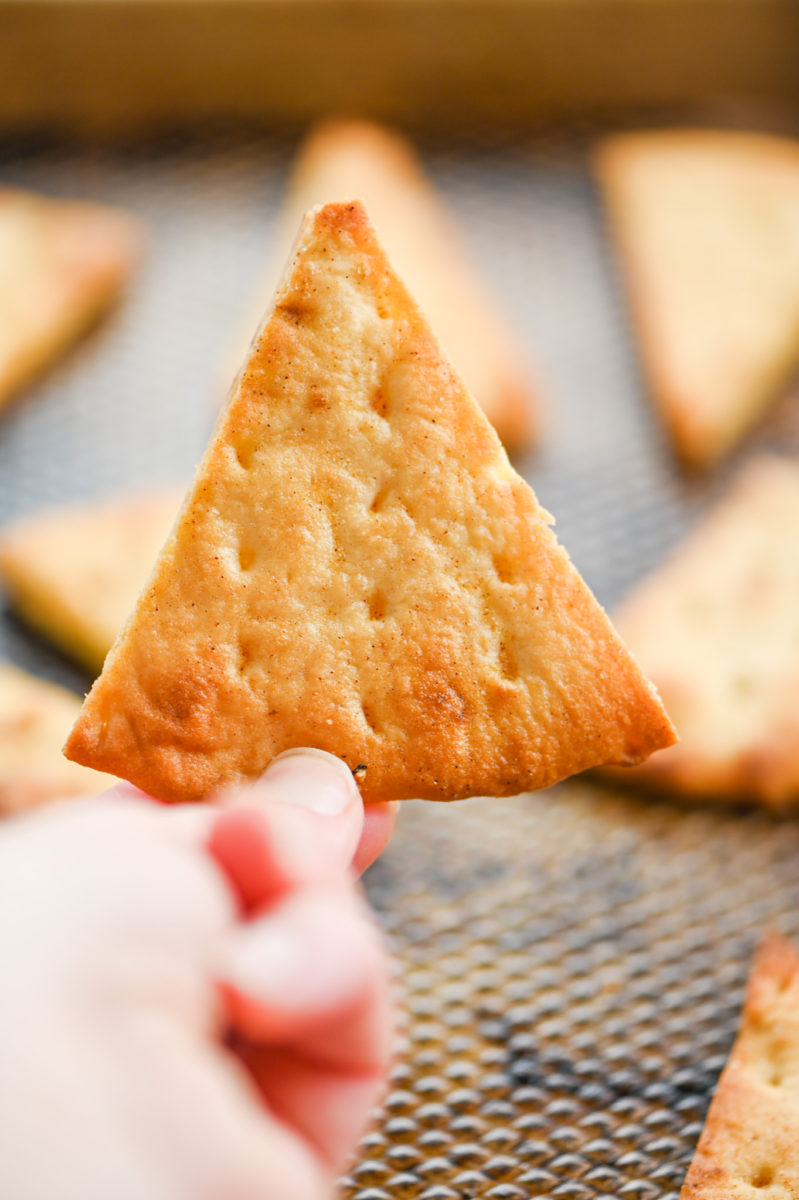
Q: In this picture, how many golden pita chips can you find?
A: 8